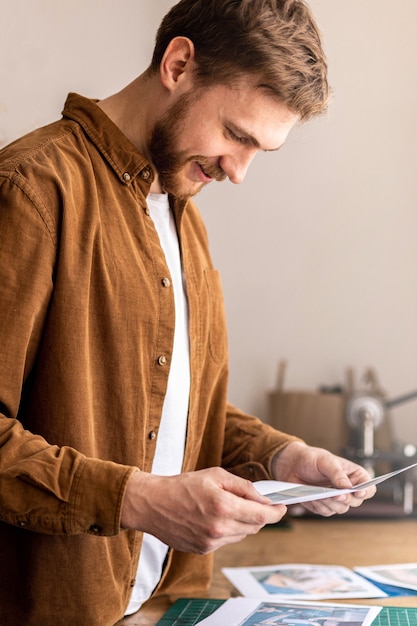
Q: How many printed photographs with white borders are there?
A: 4